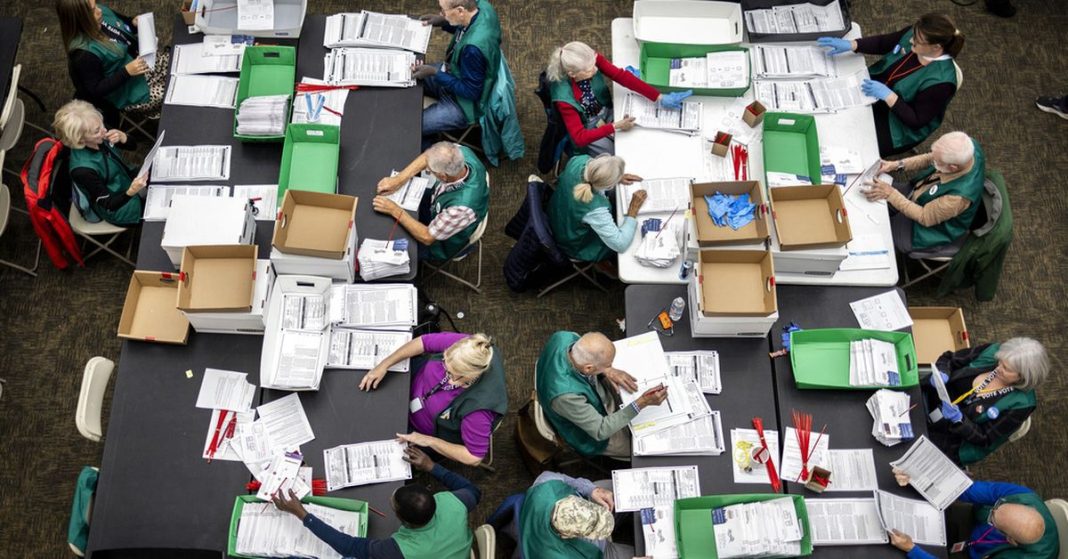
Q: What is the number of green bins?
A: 7